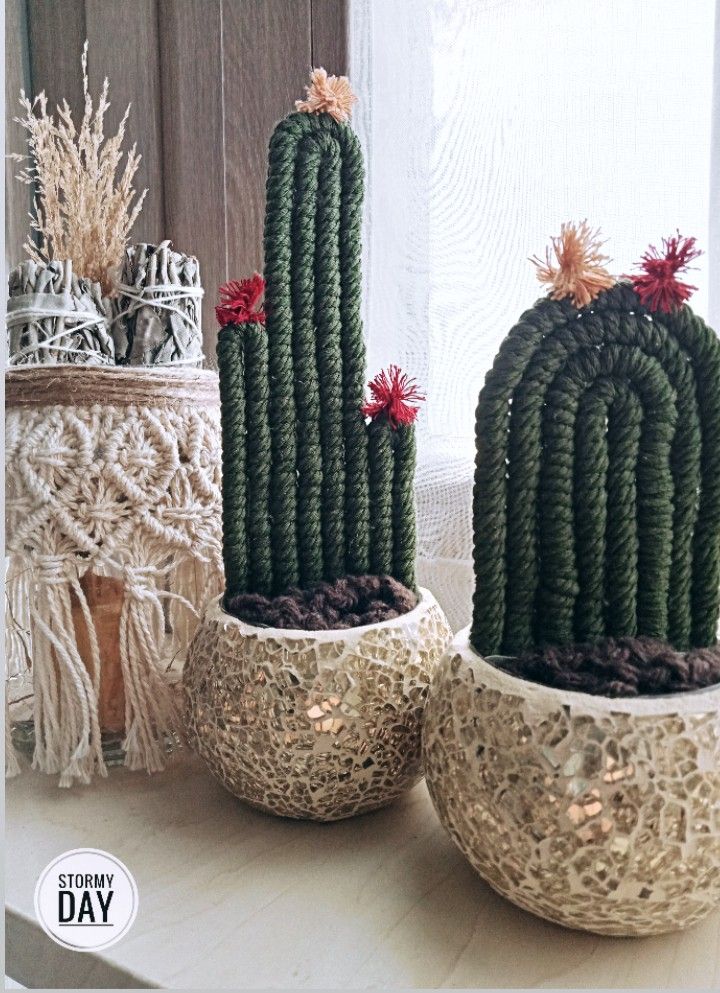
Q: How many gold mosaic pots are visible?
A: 2